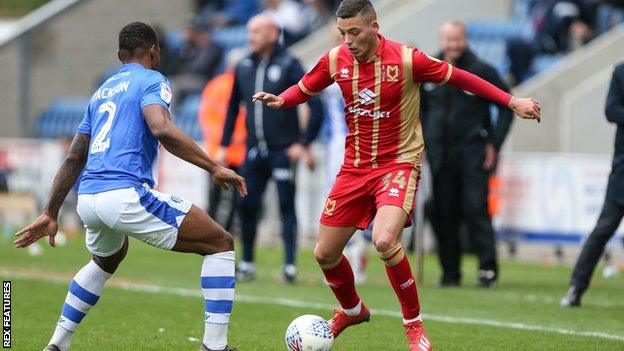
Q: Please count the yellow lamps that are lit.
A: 0